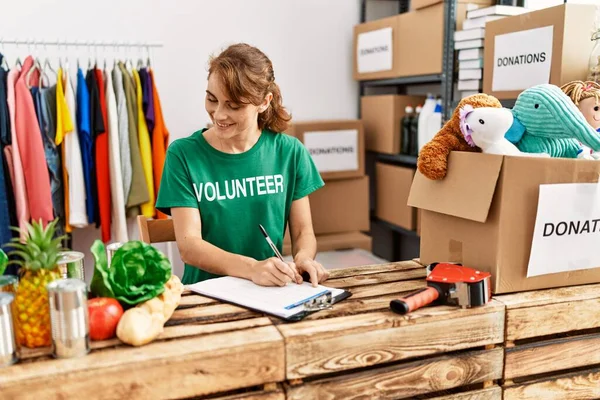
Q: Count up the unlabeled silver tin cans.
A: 5